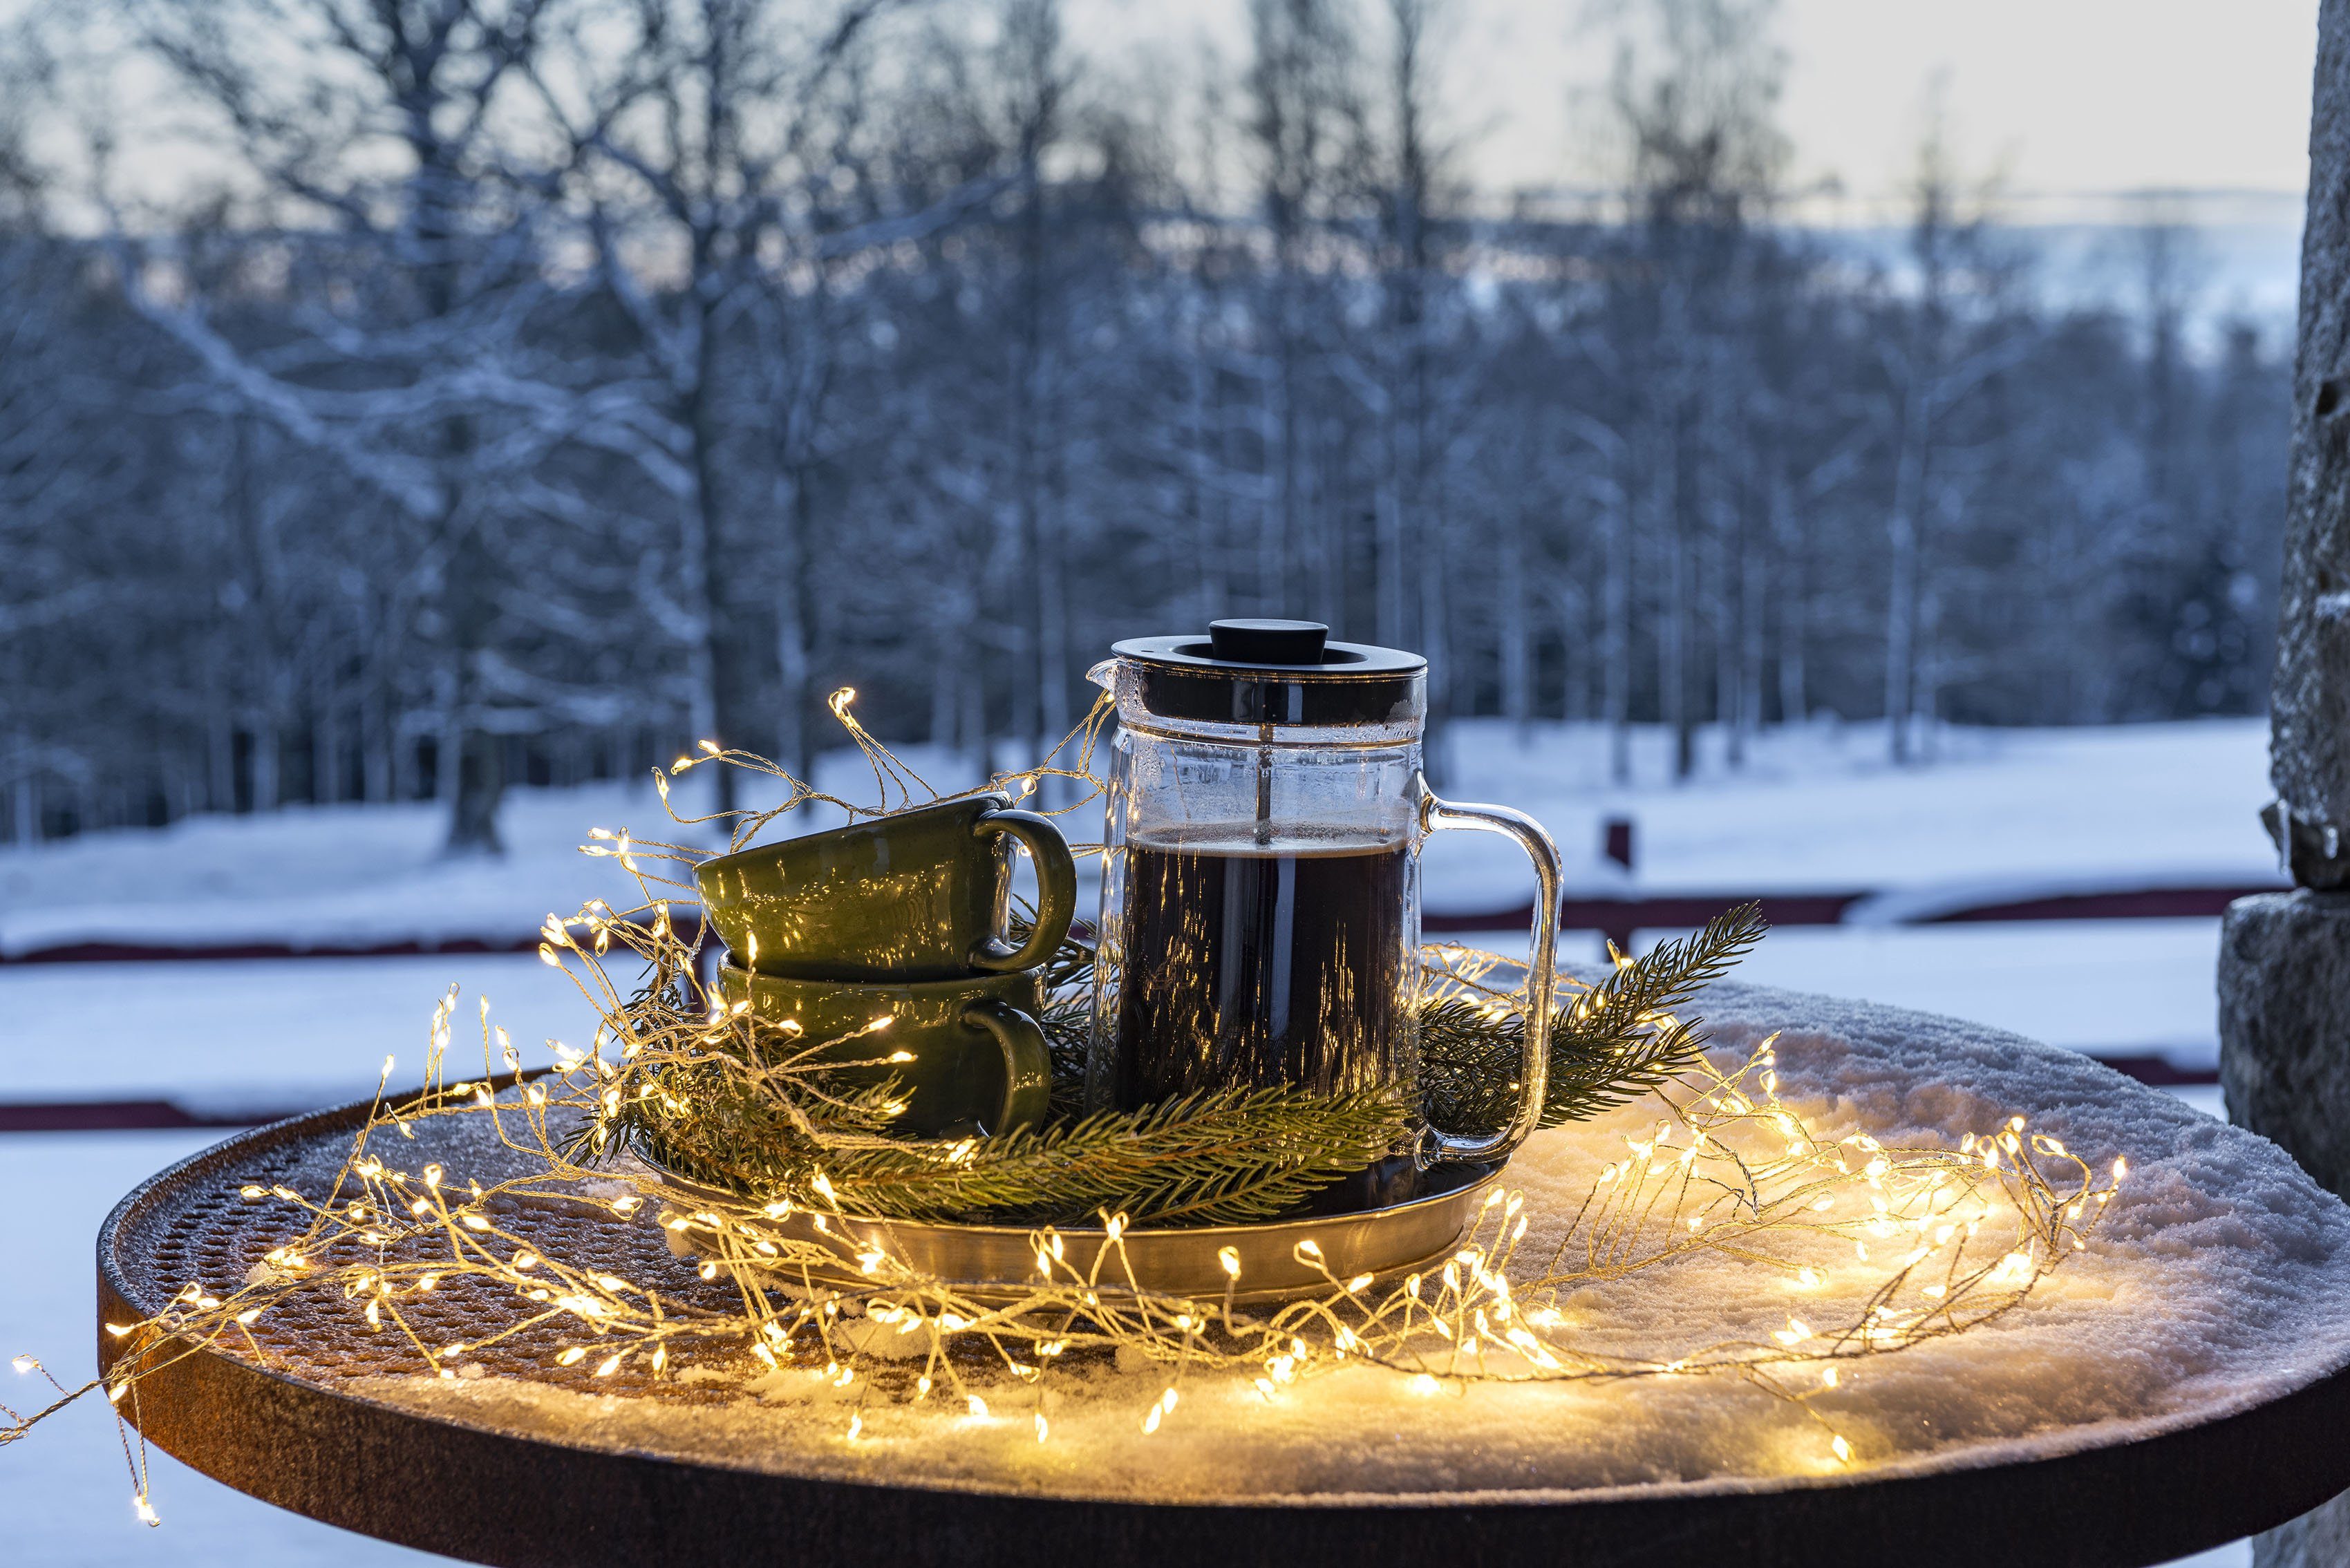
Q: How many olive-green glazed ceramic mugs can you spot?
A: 2